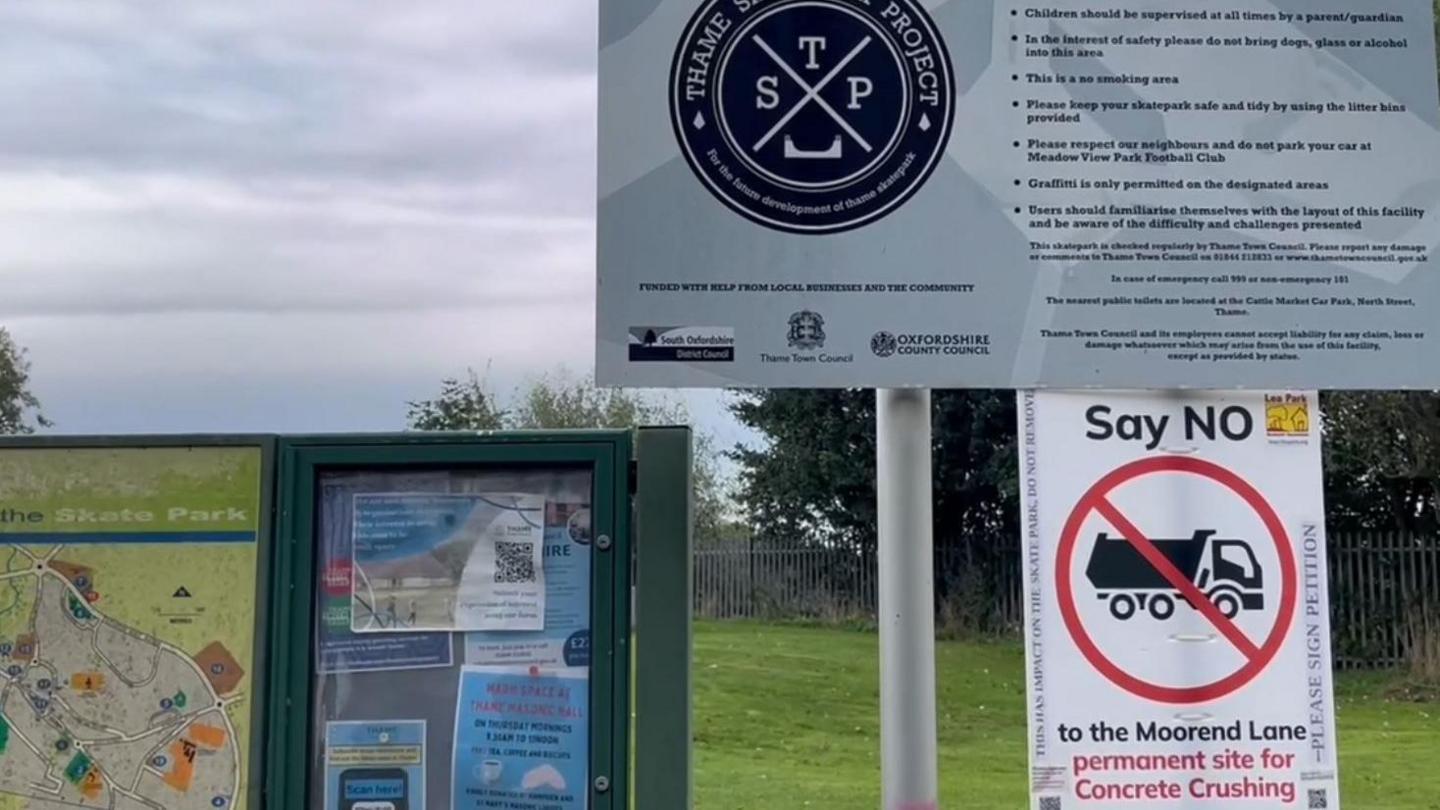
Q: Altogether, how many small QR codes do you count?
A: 3